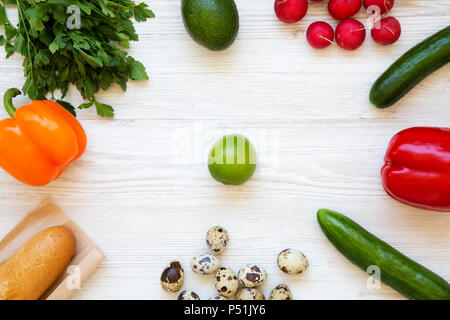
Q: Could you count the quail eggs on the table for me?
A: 10